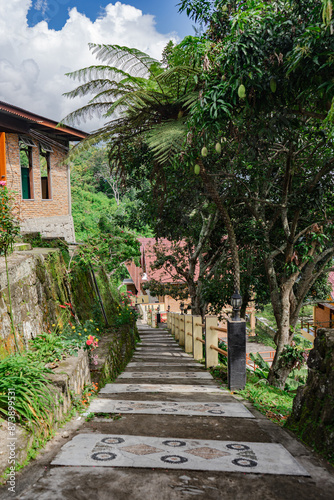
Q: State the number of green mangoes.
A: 5